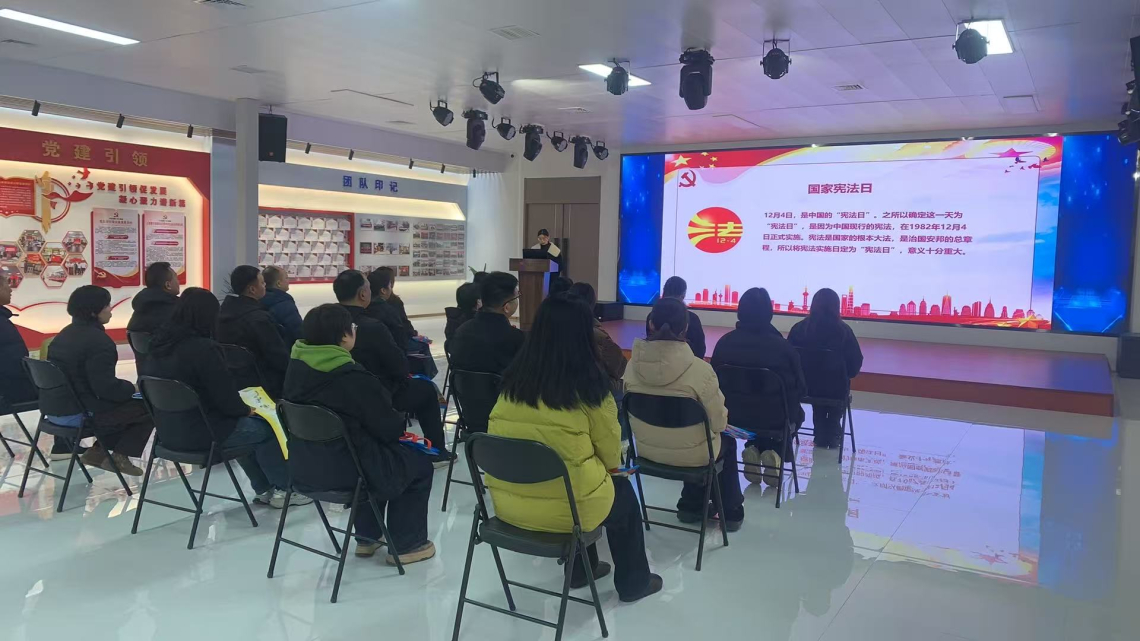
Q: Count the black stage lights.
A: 12